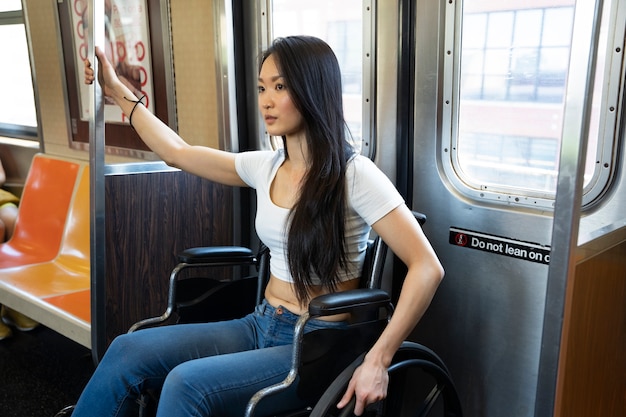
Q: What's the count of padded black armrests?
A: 2